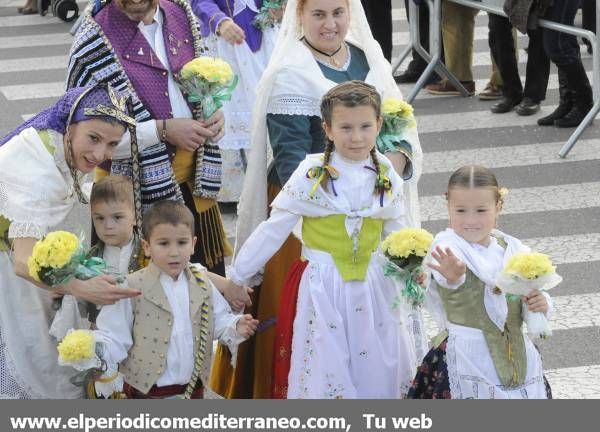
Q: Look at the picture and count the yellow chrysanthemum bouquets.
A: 6